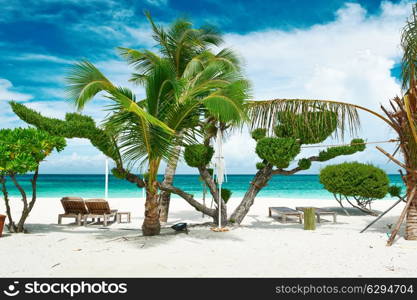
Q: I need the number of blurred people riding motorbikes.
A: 0